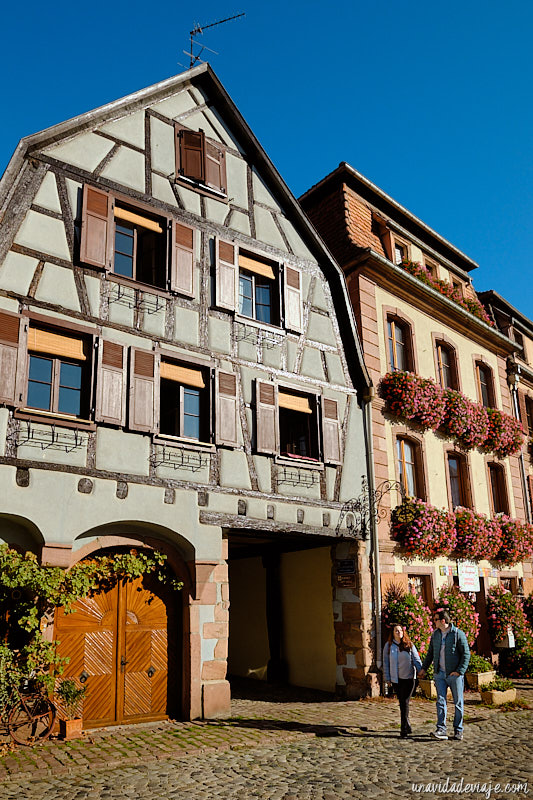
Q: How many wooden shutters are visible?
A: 12